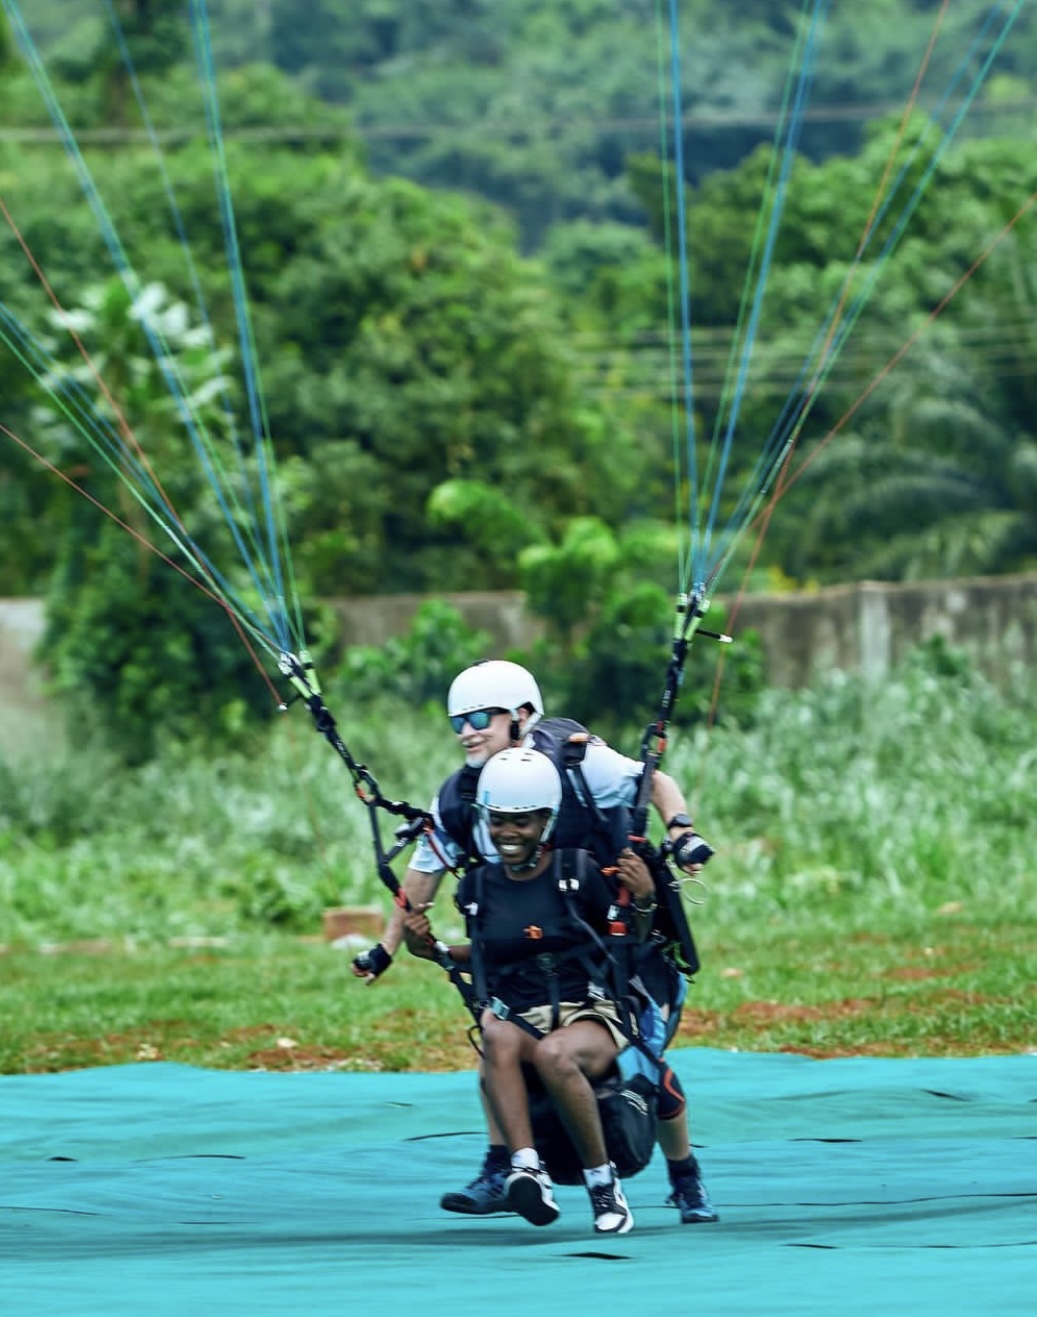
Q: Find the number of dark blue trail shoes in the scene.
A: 2